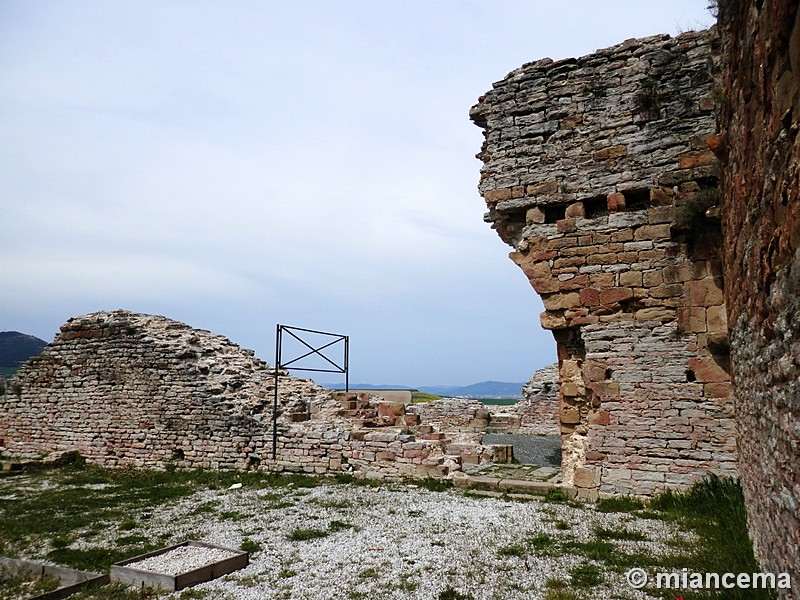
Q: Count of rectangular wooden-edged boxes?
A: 2